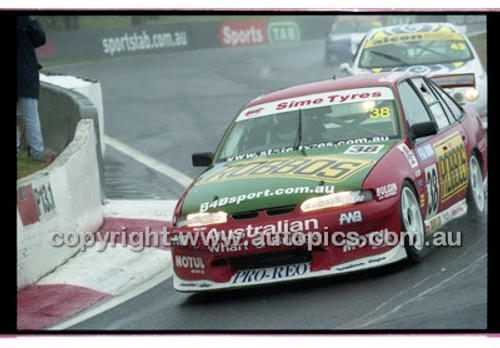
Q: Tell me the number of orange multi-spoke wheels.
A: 0